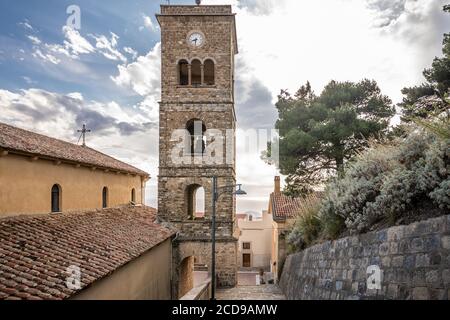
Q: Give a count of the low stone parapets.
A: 1